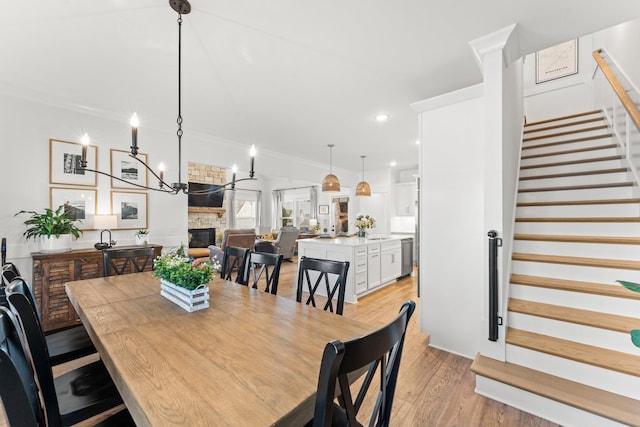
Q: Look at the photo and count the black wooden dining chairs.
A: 8